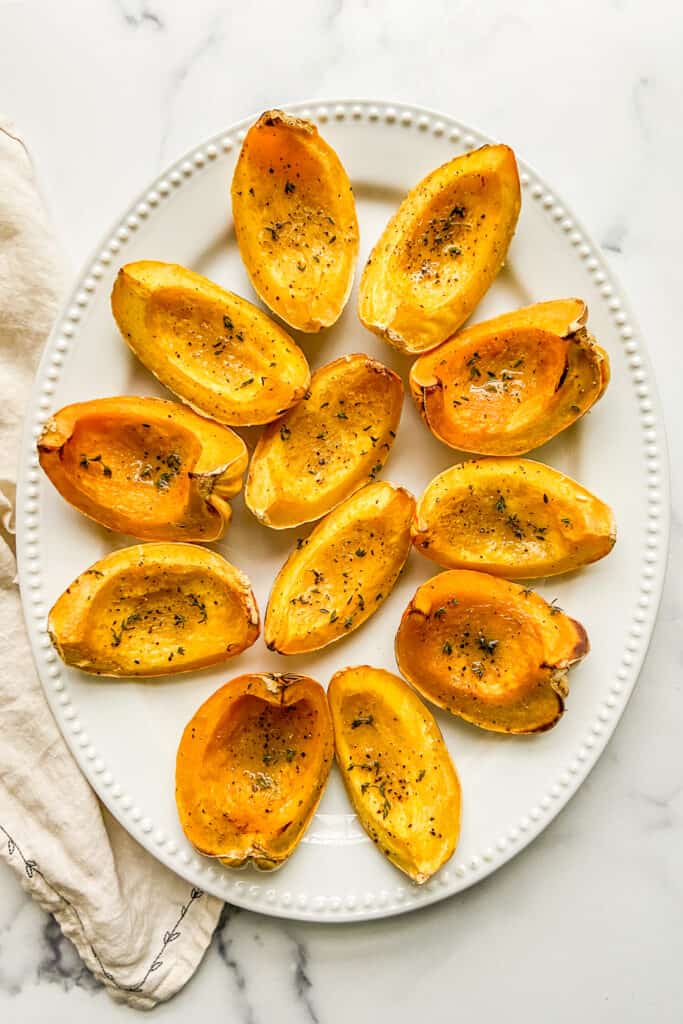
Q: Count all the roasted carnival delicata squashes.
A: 12